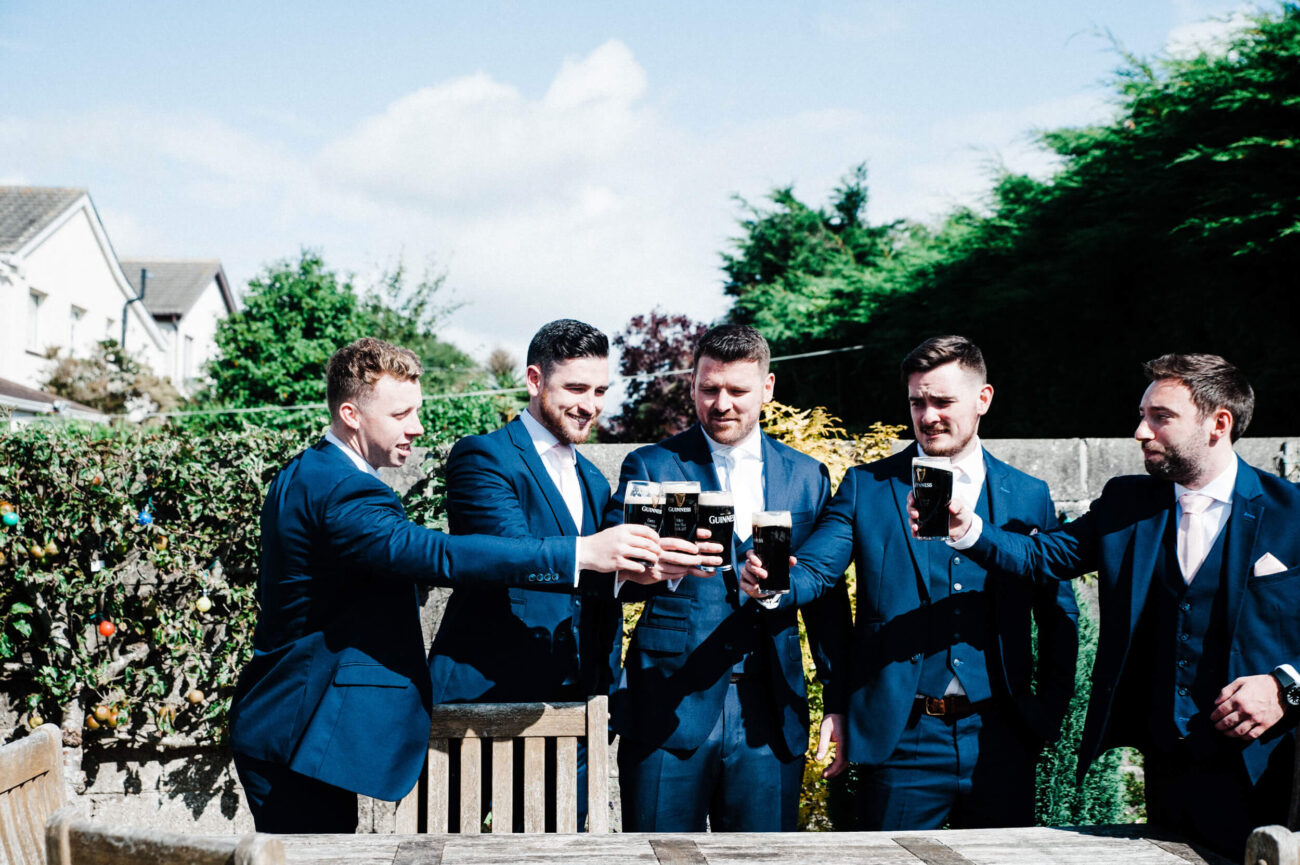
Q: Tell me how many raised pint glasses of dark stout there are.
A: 5